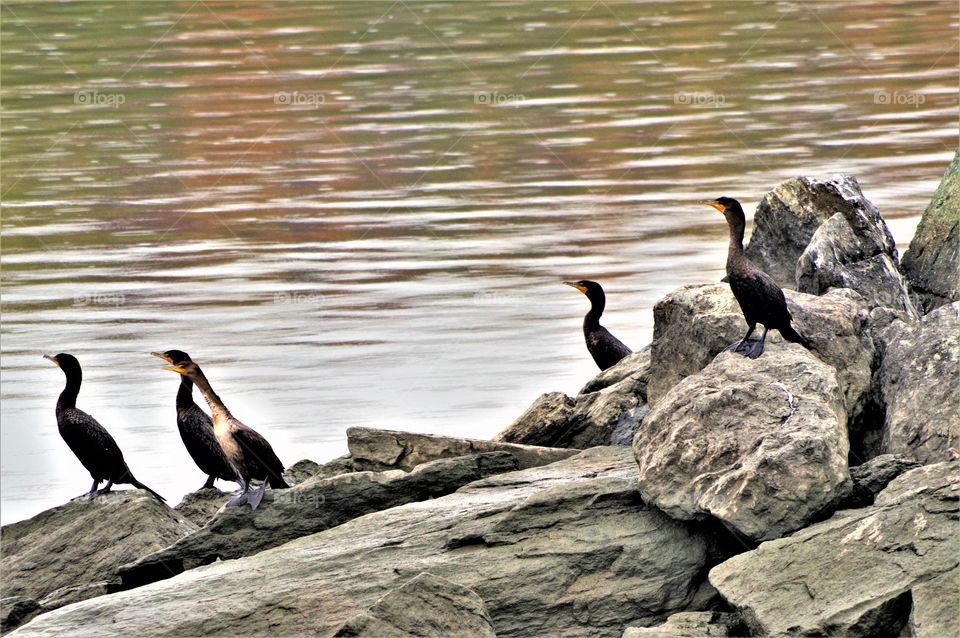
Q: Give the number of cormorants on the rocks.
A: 5